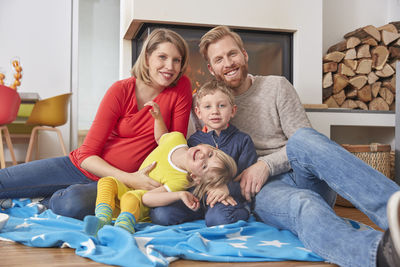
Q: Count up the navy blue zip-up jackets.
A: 1